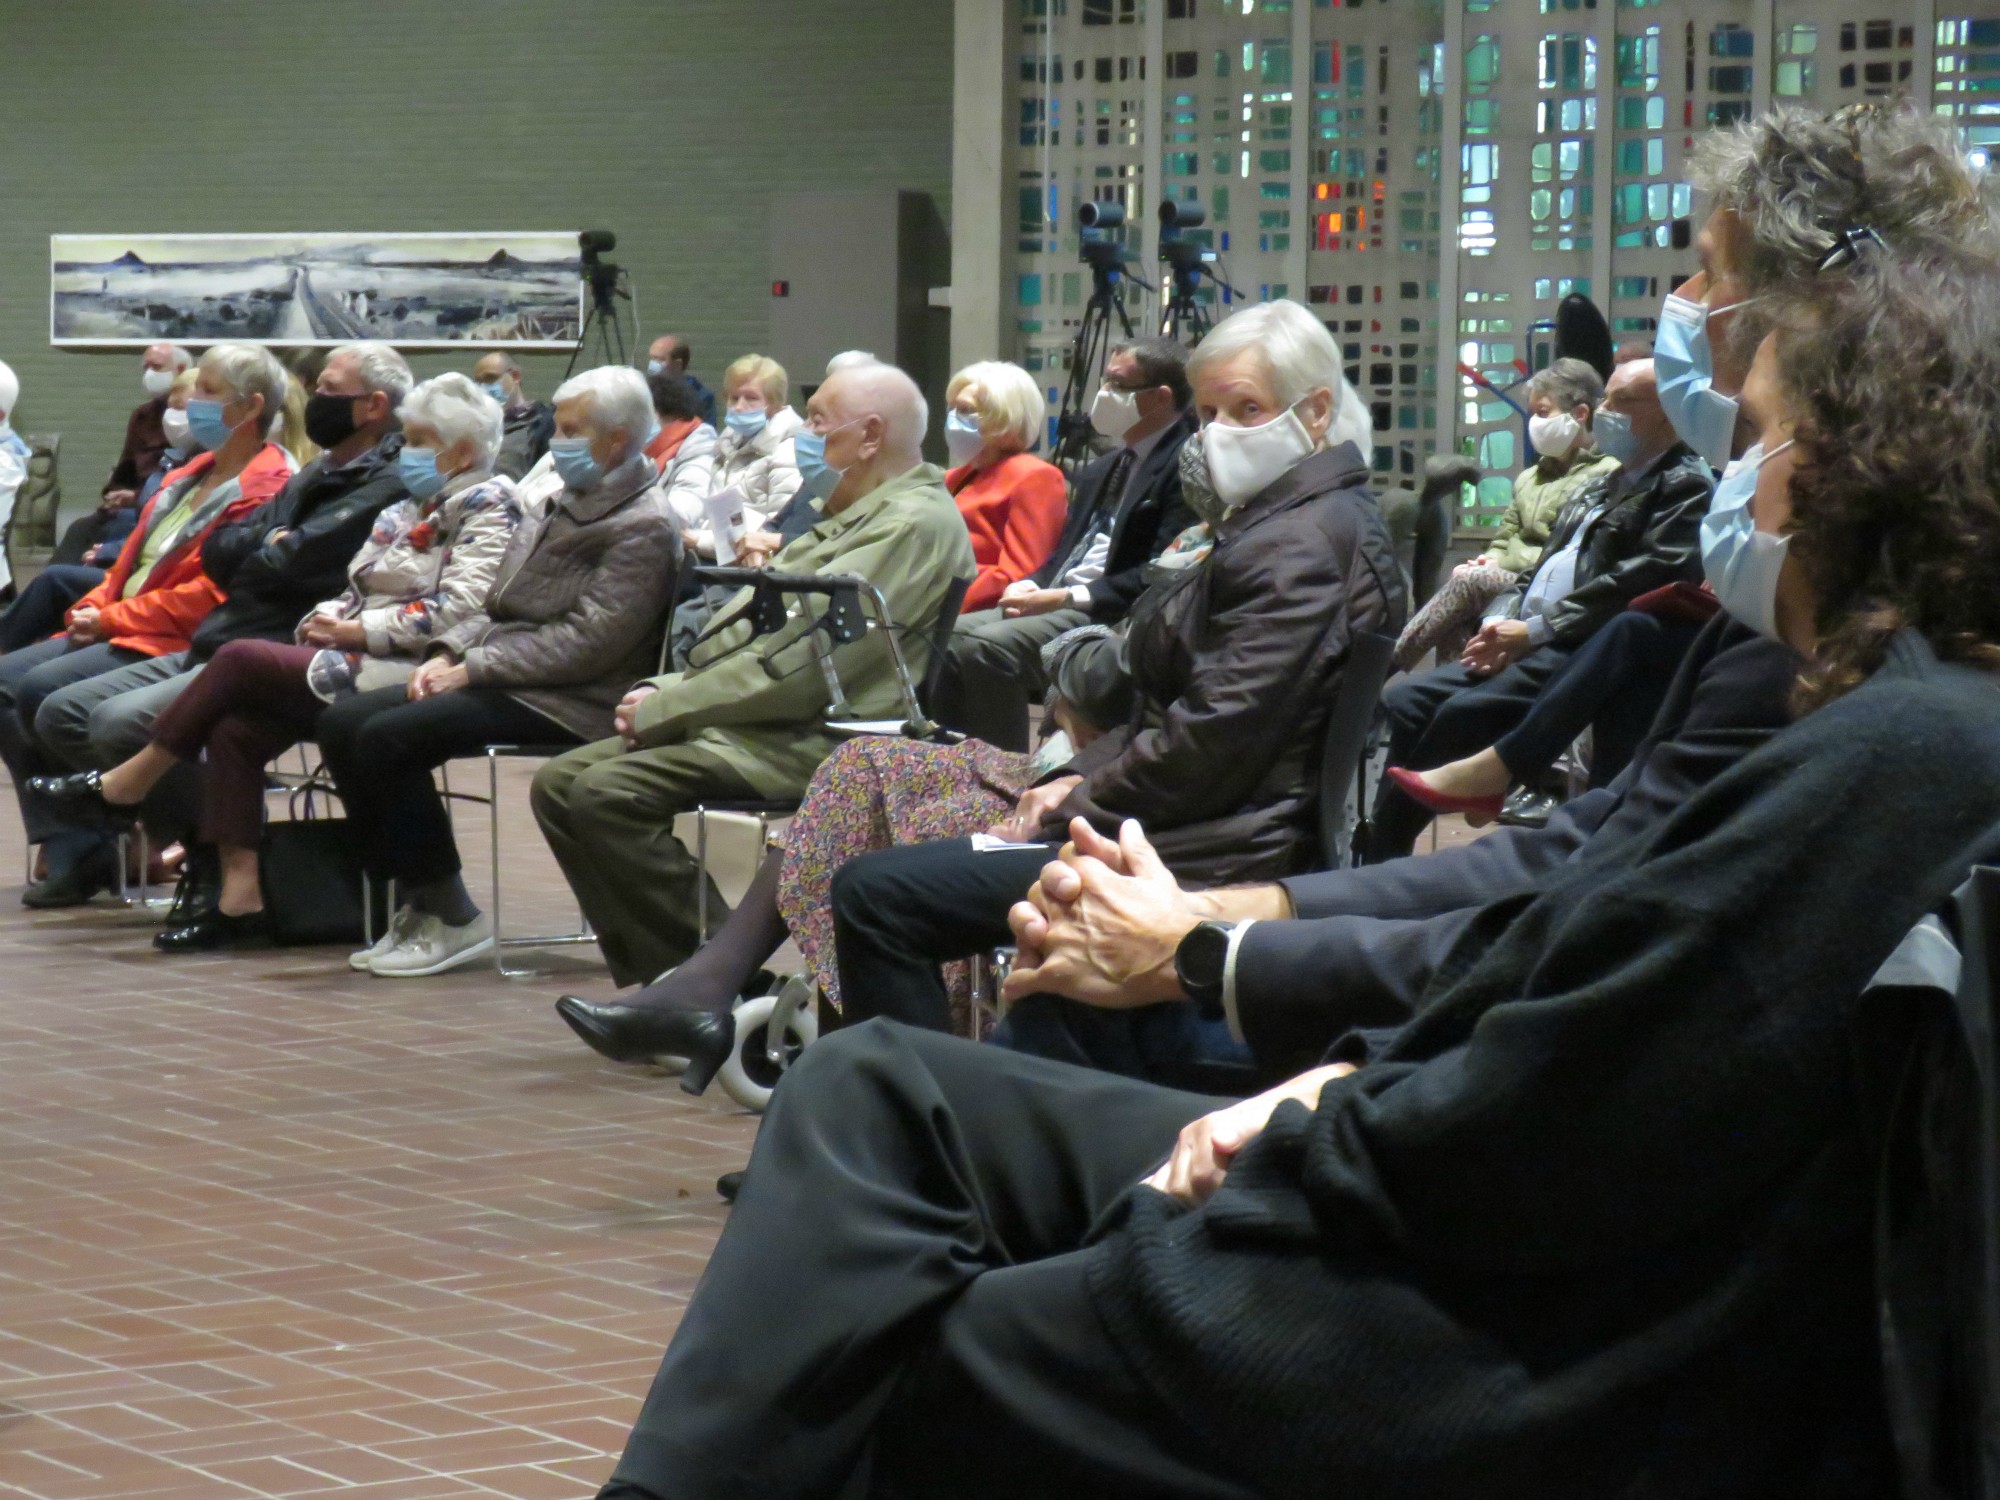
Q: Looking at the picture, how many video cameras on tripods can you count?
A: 3